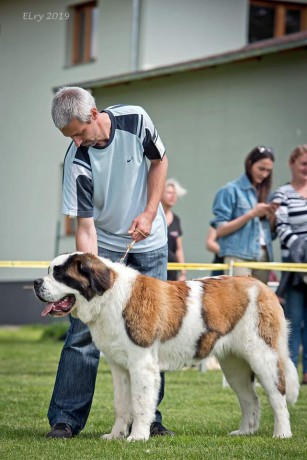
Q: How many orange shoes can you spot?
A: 0